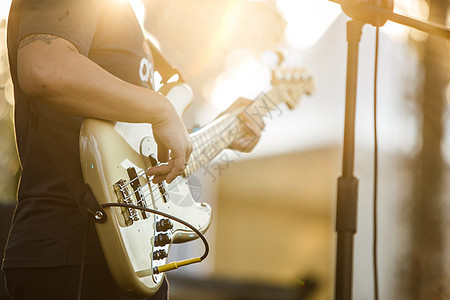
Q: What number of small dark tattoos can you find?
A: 1